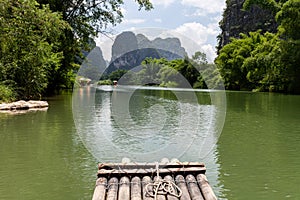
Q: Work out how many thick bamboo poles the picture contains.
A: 10